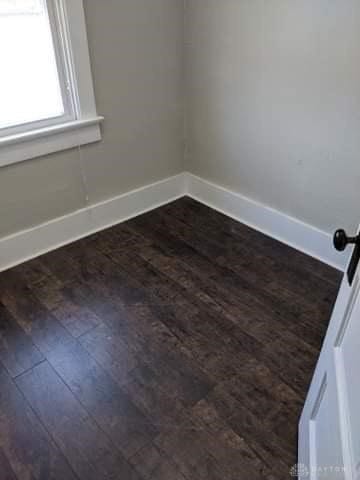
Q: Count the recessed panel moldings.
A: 2